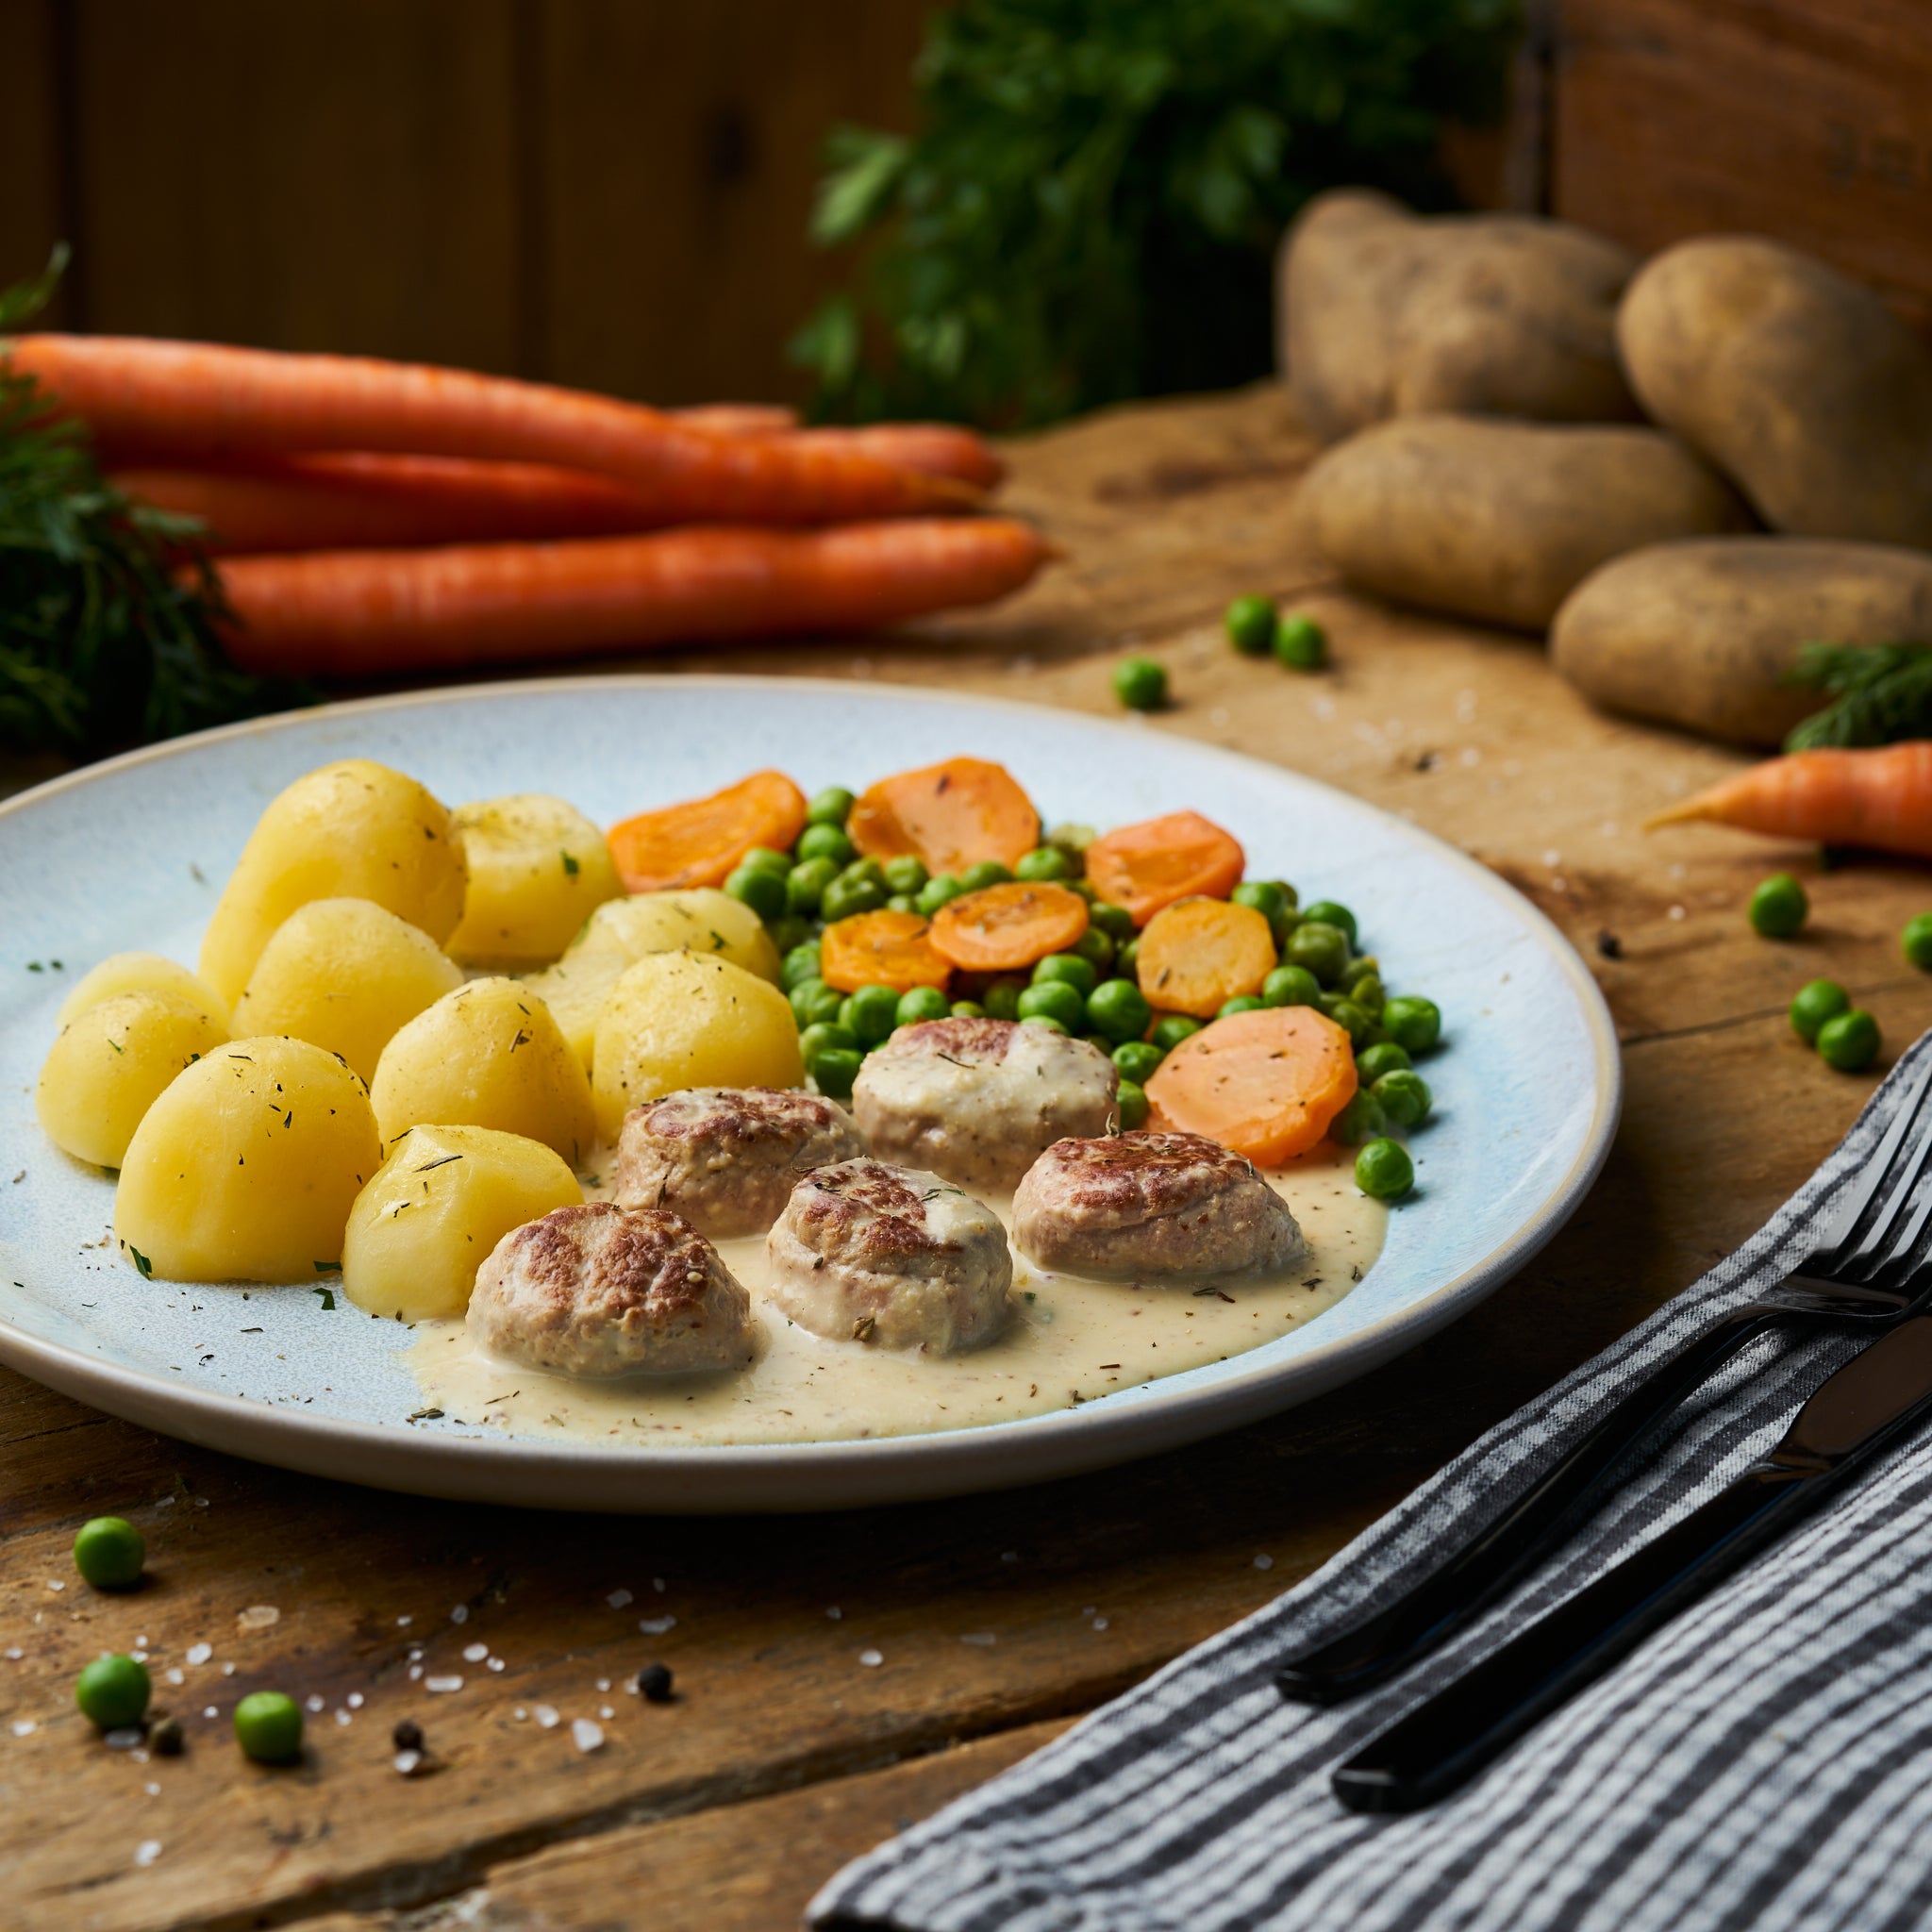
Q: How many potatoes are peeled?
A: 10